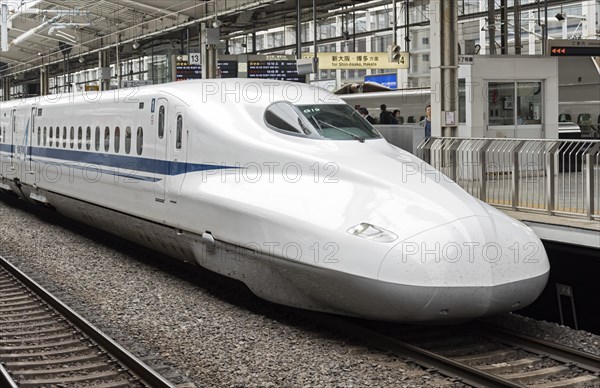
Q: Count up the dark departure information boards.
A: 2